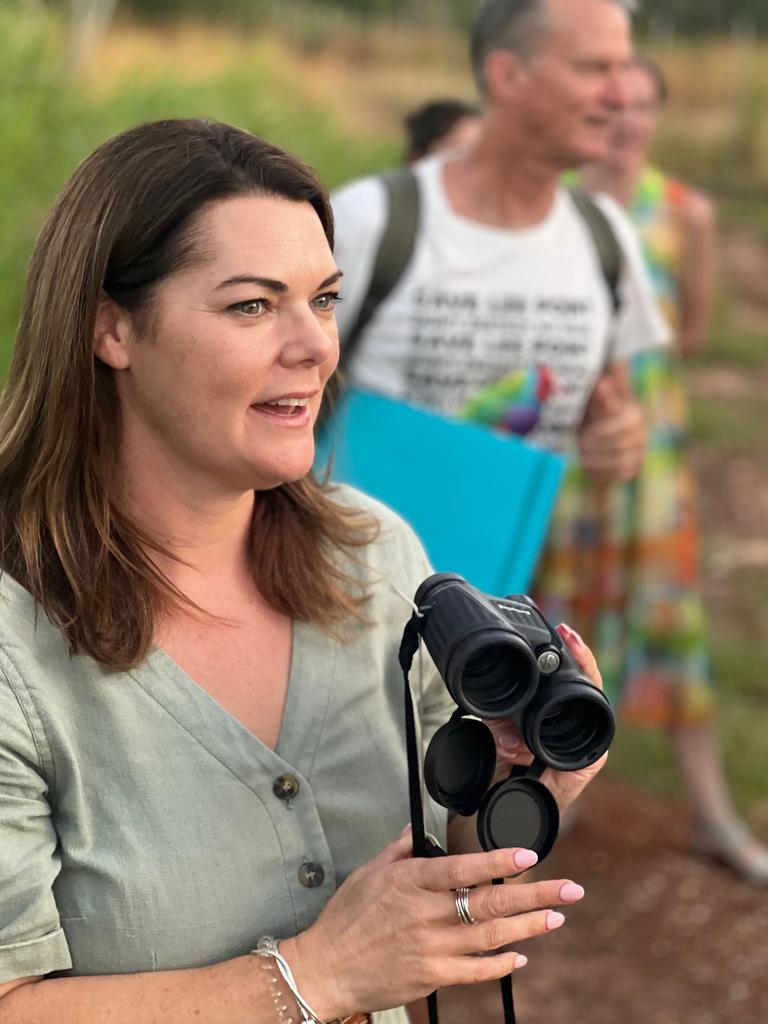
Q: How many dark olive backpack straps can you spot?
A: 2